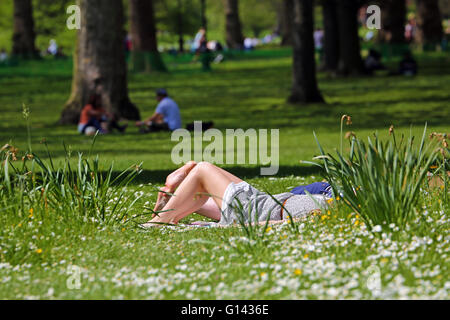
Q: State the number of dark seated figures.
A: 2